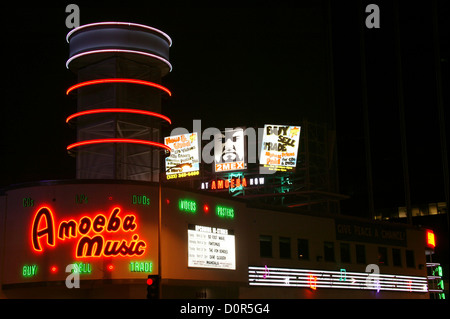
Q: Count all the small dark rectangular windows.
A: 9